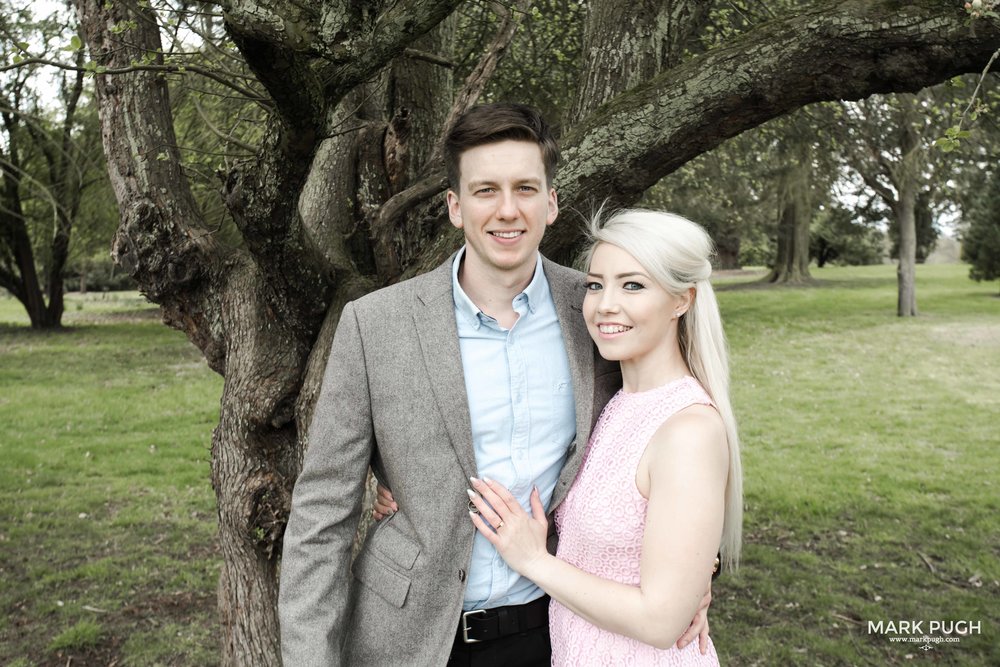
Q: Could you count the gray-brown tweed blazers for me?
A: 1